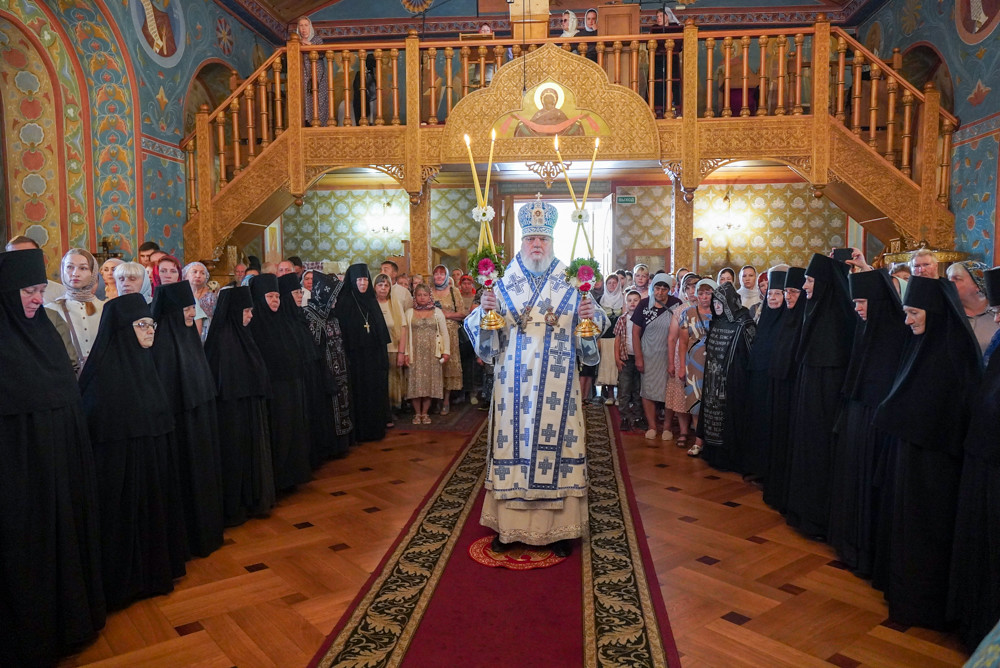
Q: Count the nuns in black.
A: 15